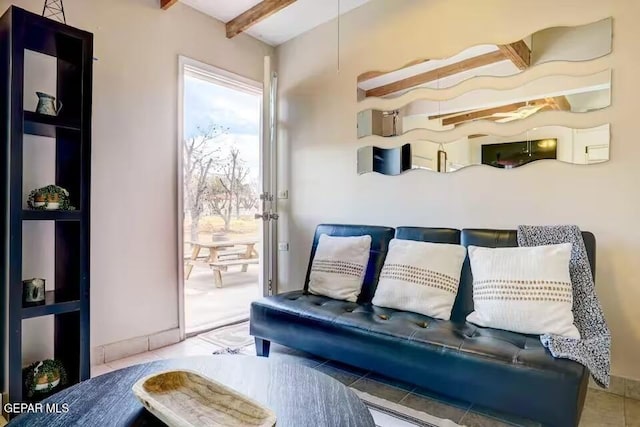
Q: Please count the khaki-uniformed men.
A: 0